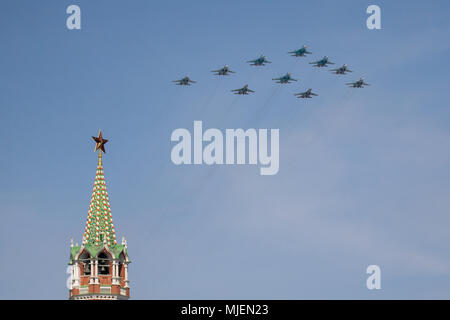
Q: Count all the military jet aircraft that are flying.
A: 10